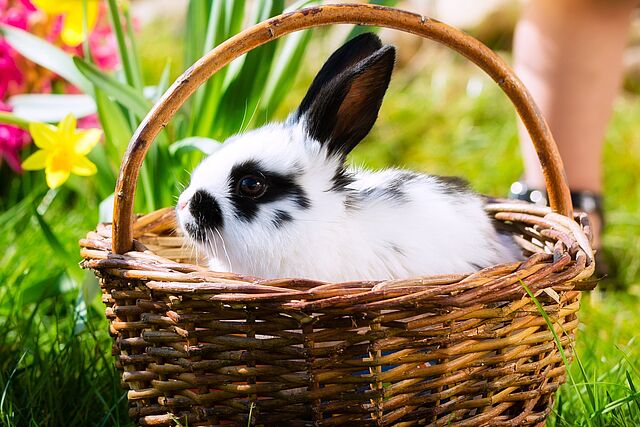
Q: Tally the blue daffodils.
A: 0